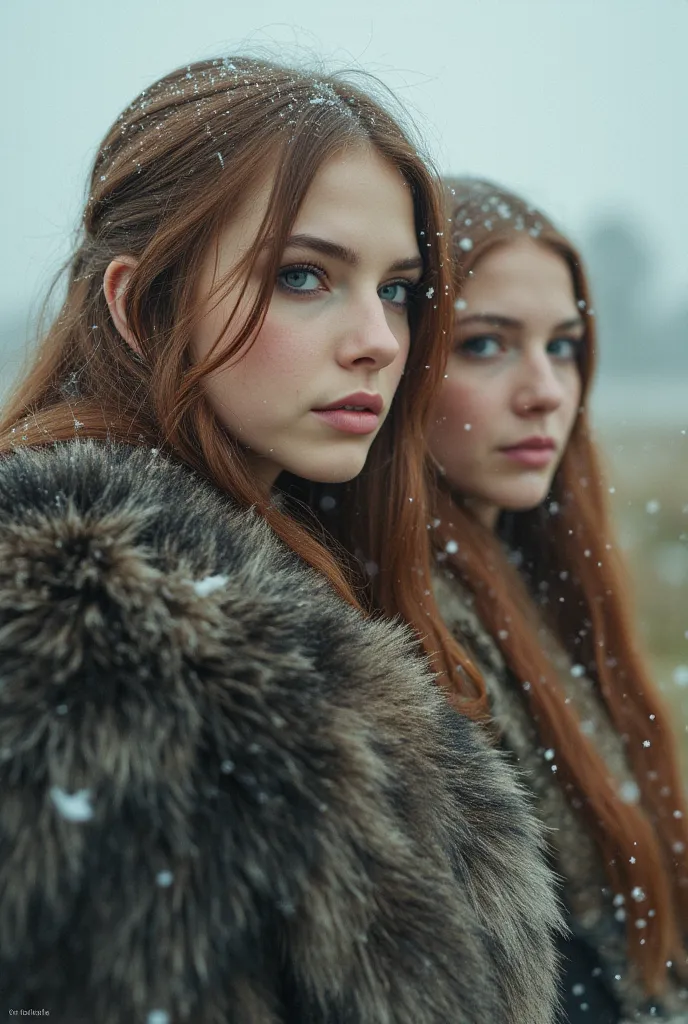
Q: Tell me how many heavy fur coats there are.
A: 2